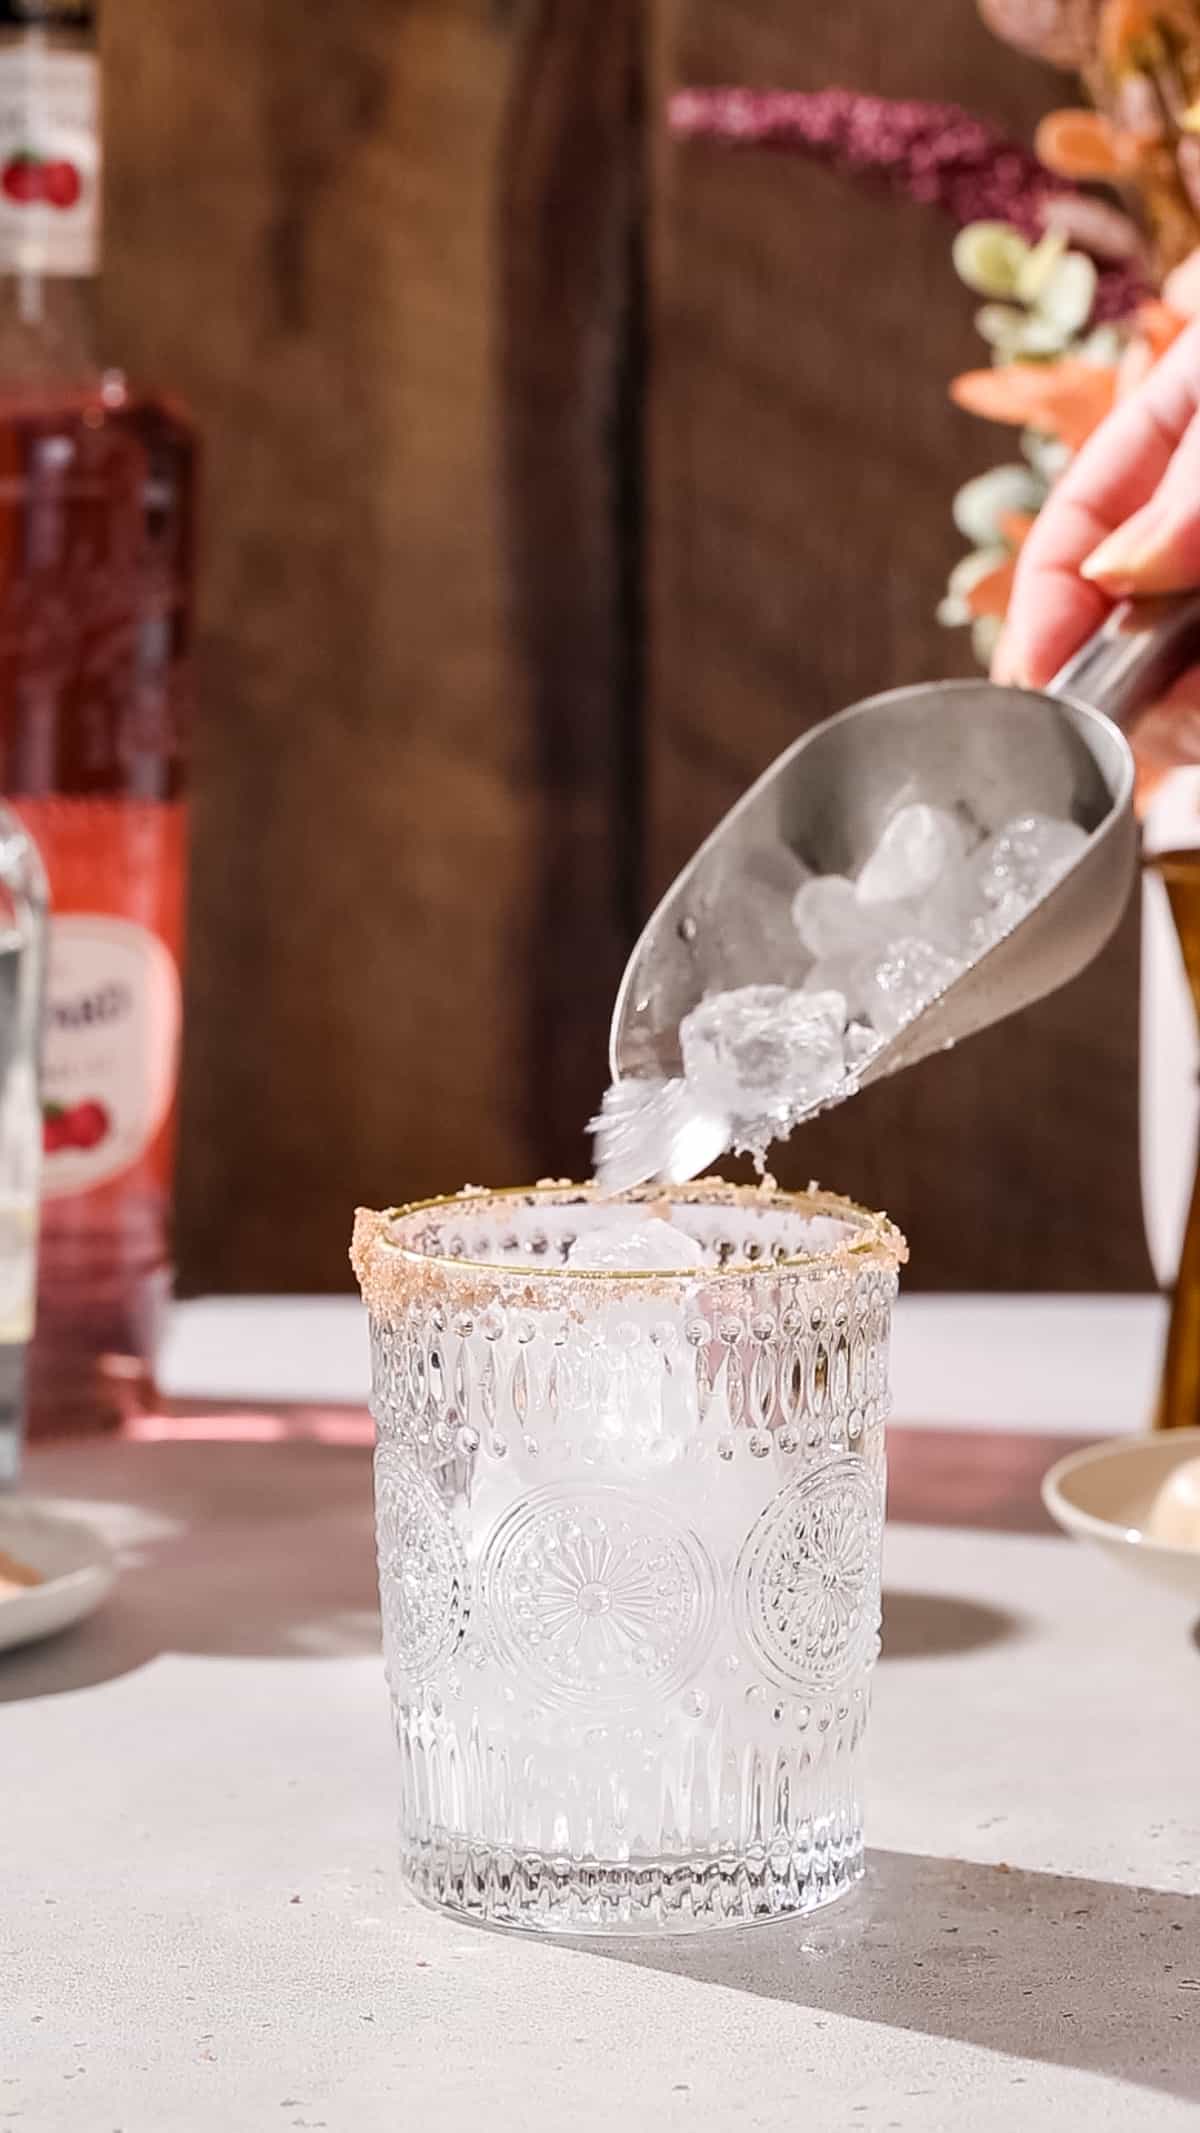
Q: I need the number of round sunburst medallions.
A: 3